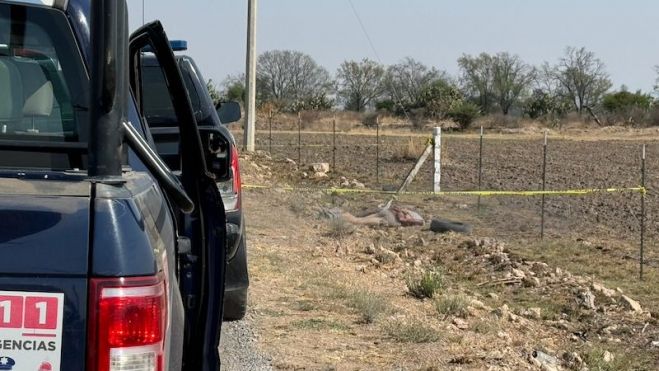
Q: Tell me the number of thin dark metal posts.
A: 7